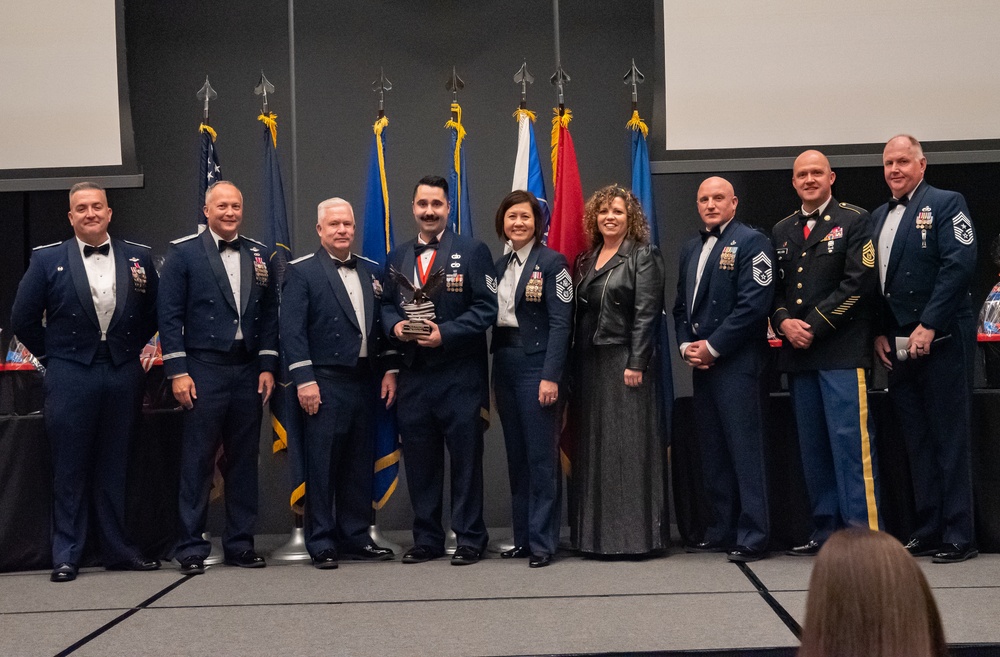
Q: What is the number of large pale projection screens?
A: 2